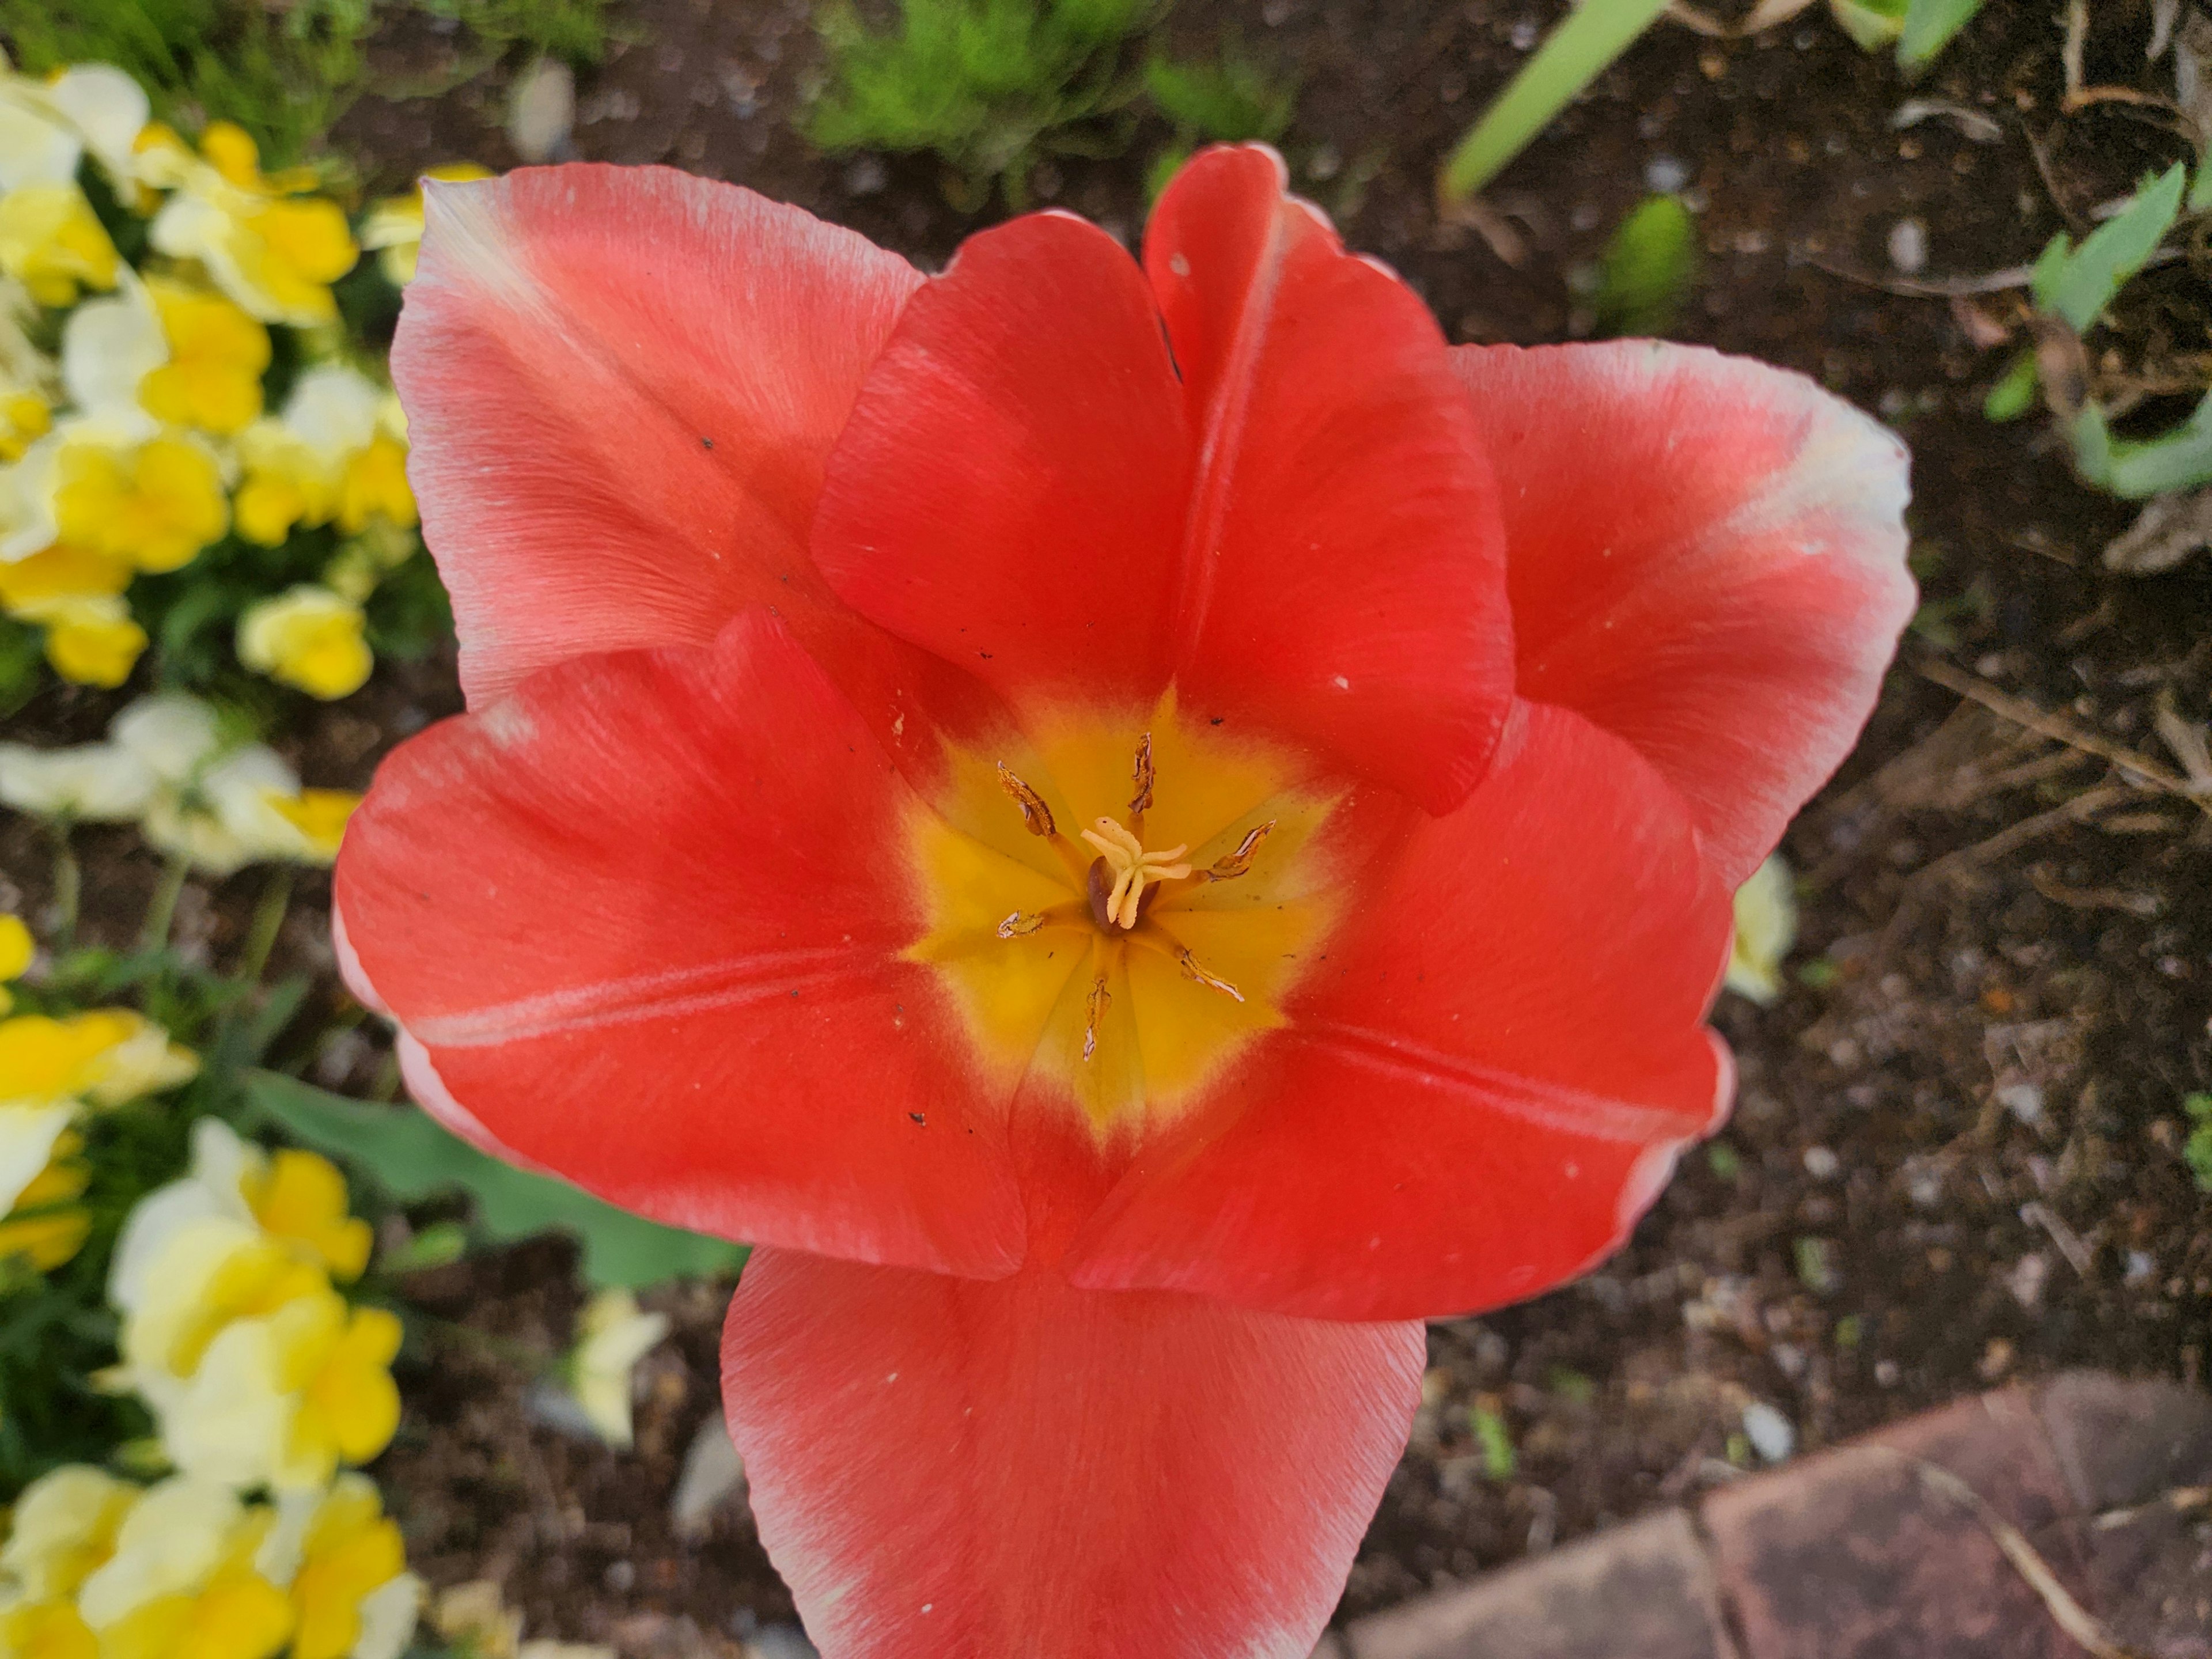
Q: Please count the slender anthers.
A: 6